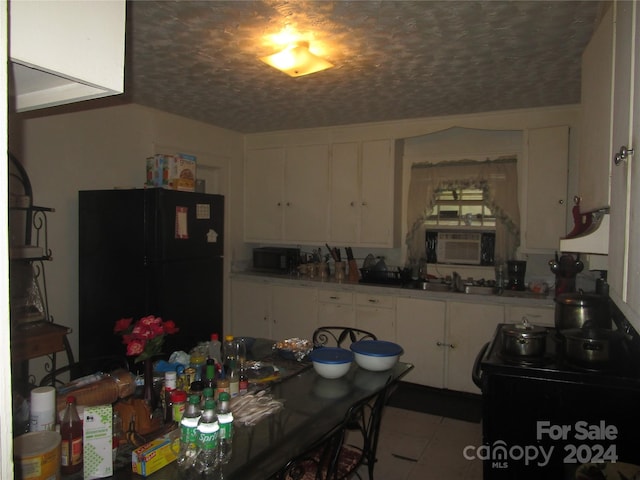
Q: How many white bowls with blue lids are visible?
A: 2